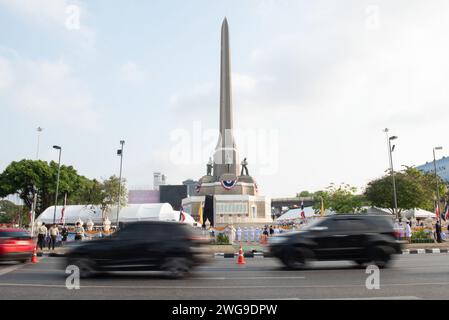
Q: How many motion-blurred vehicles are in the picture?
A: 3